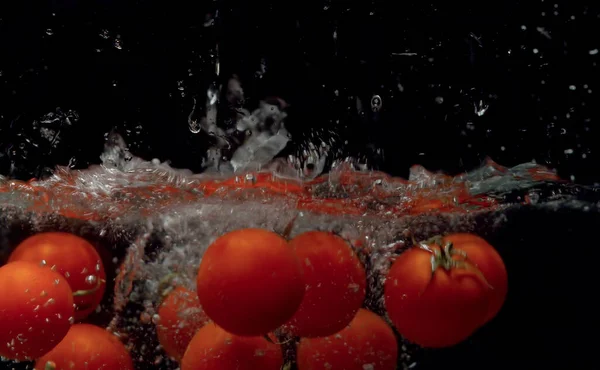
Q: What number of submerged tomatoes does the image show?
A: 9